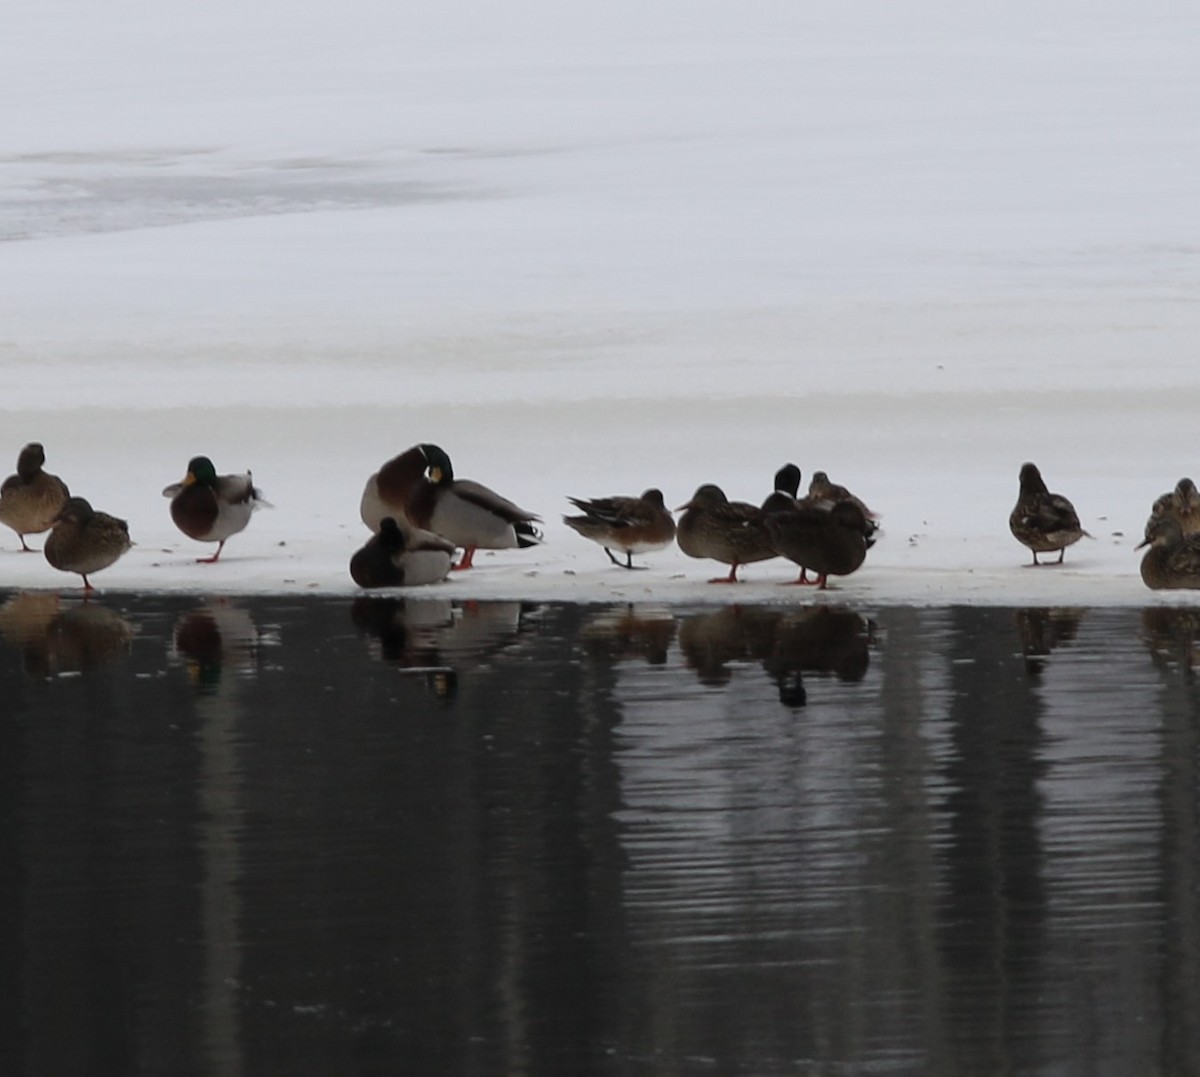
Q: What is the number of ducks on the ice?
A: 14